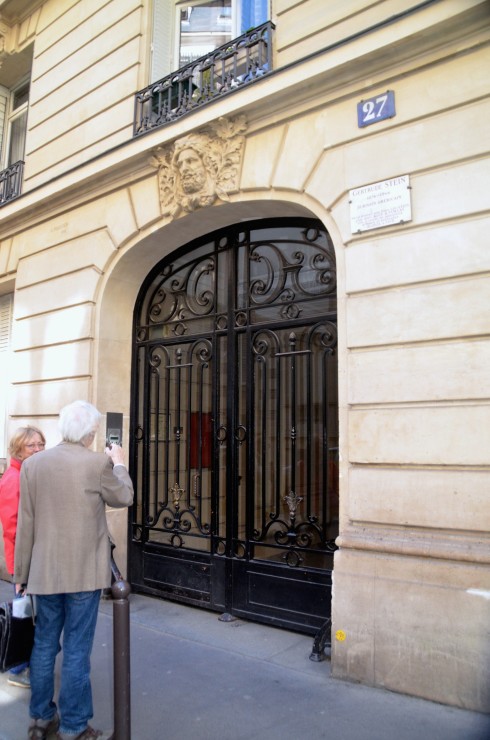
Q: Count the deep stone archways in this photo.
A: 1